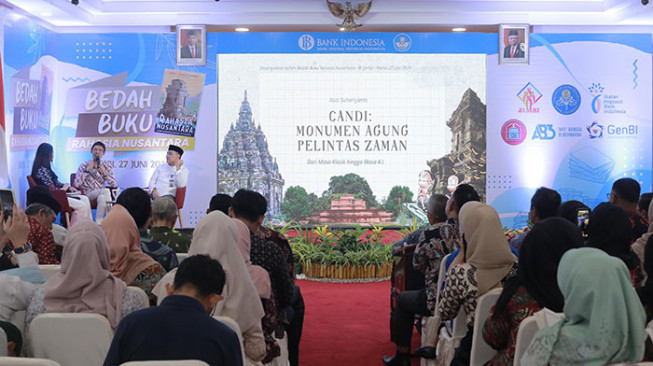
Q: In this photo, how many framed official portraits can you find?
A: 2